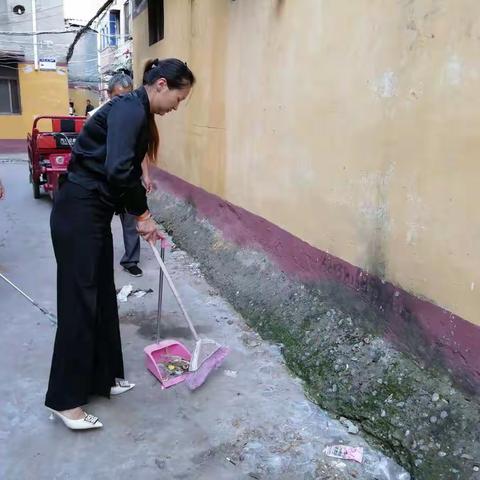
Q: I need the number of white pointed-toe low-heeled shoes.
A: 2